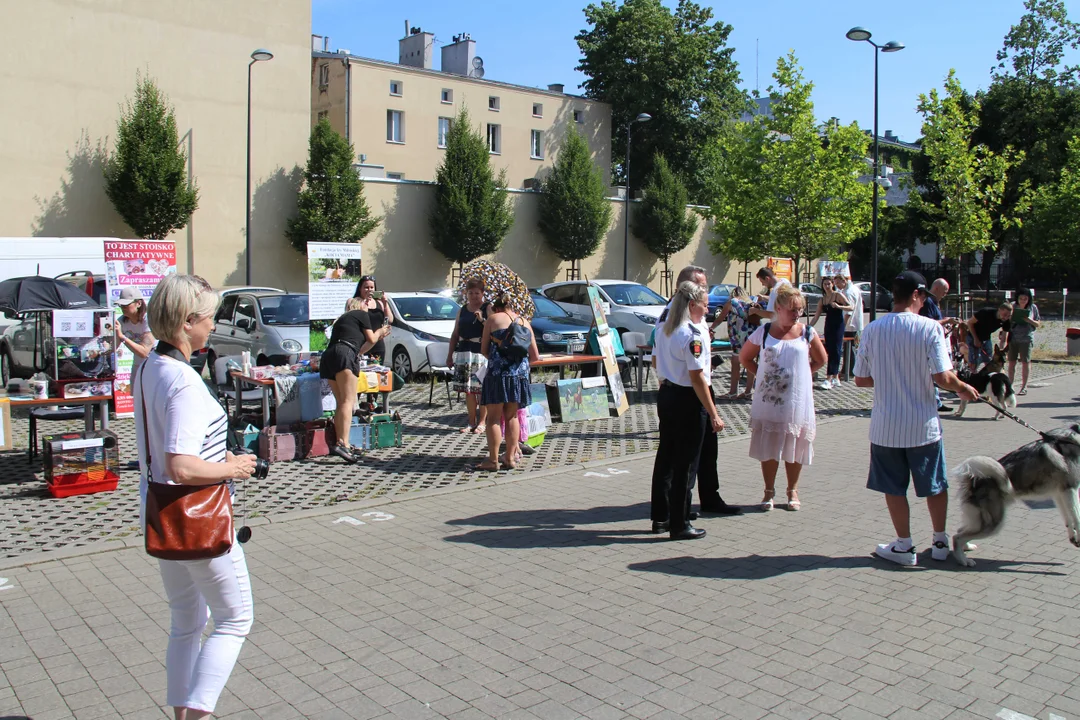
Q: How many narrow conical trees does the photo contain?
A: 5